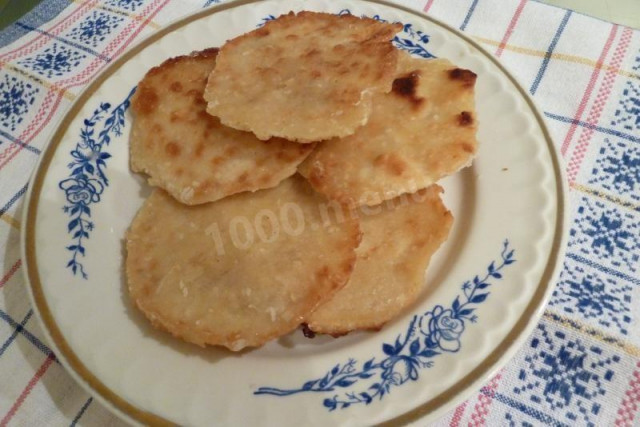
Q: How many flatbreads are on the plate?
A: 5